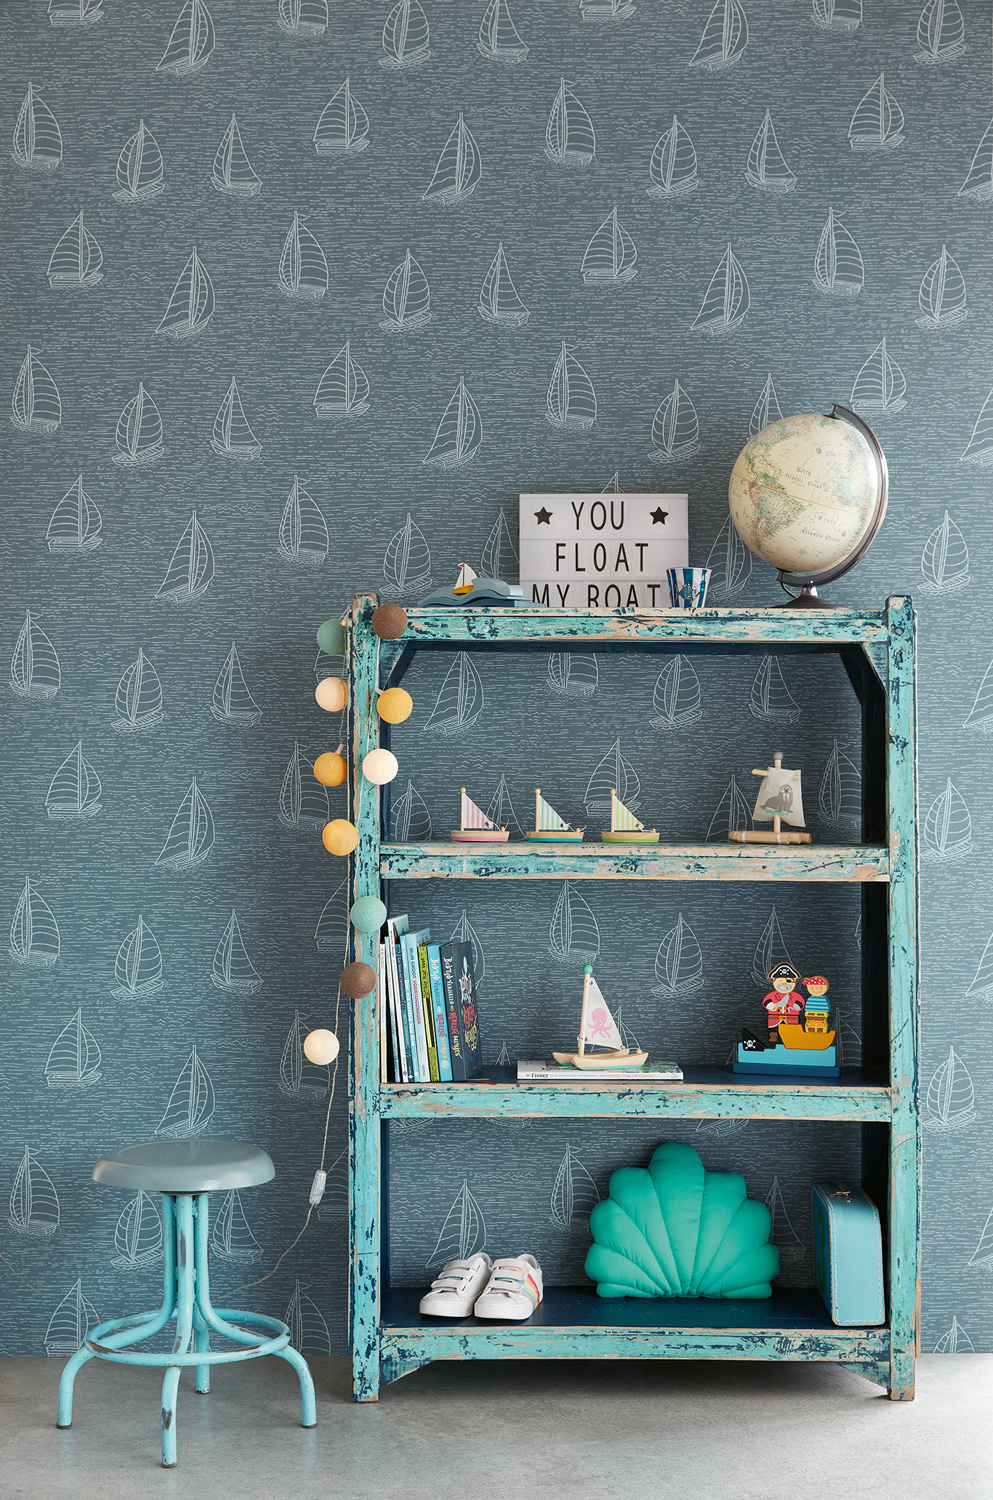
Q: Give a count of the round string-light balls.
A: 10